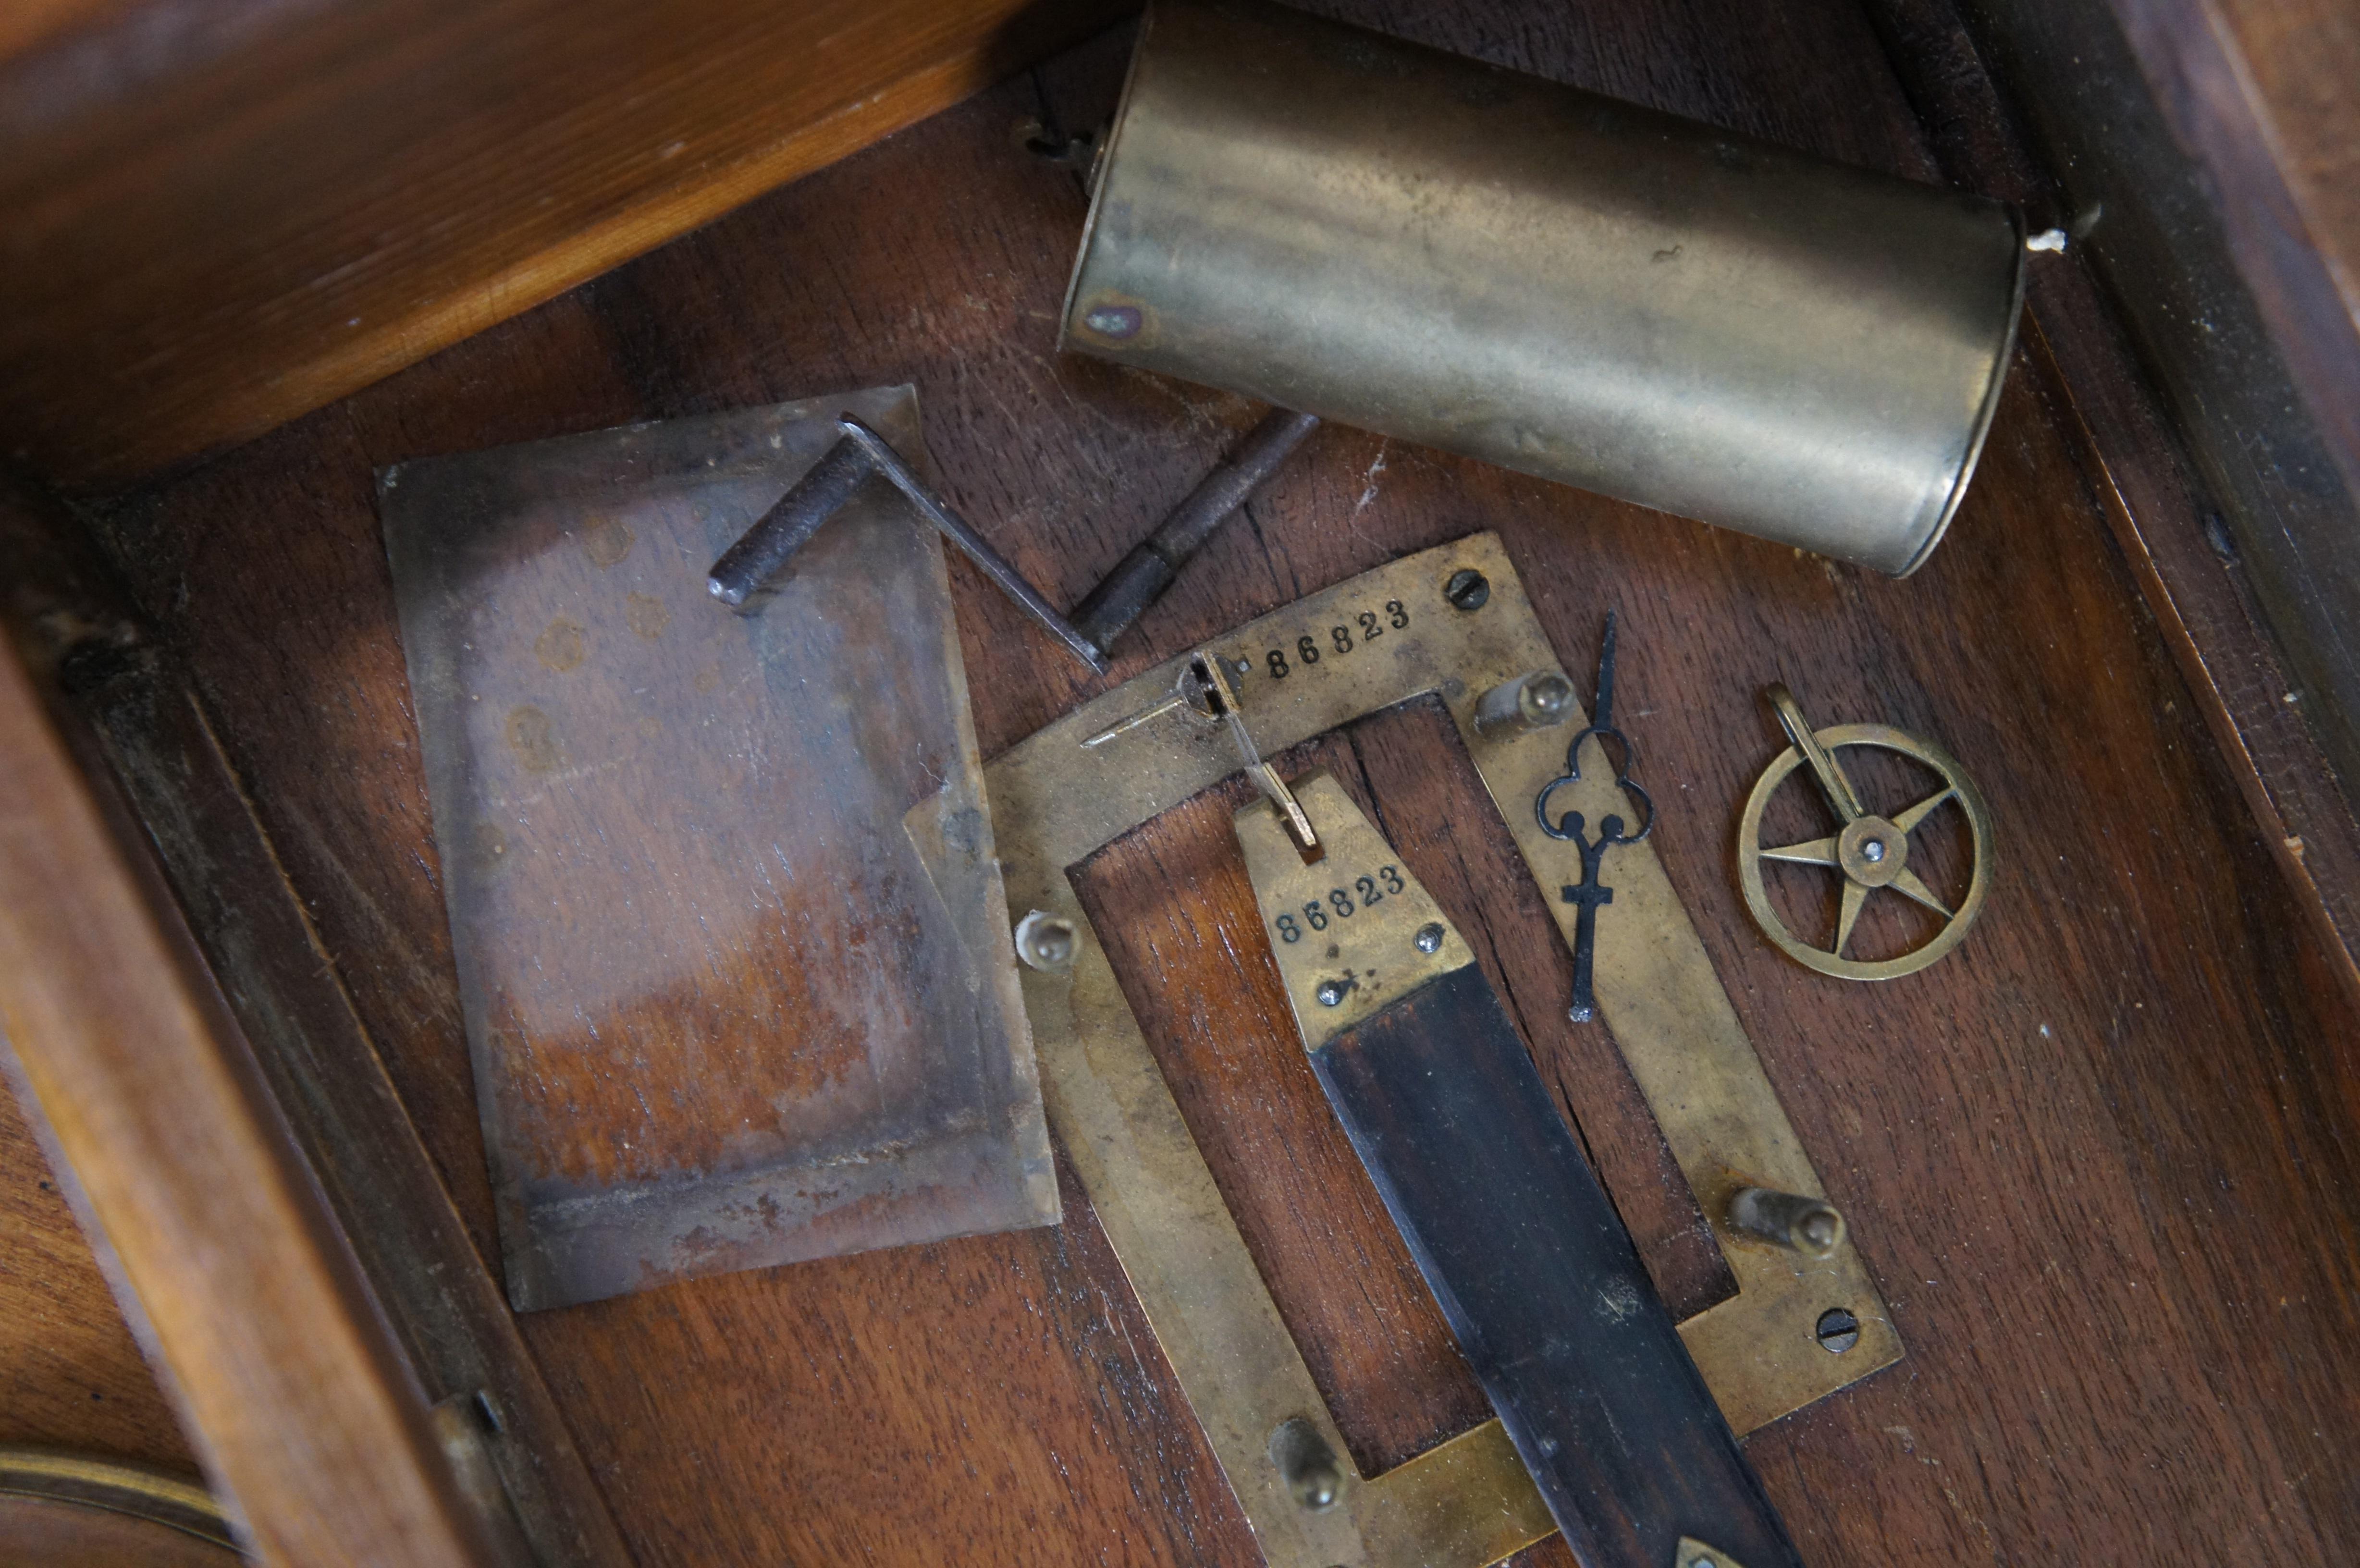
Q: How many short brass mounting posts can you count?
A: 4